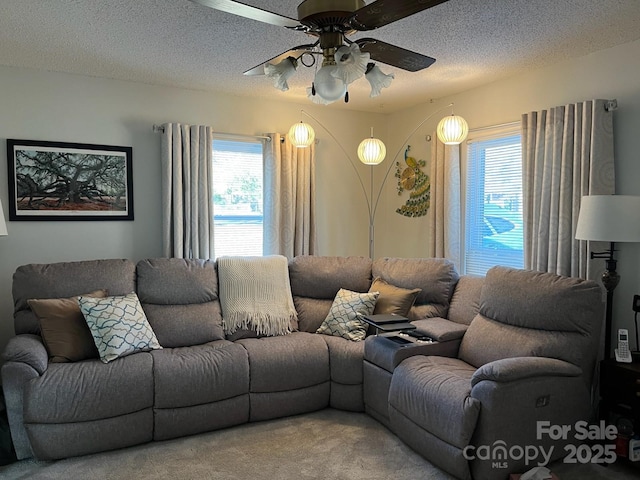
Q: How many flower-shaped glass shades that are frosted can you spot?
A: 4